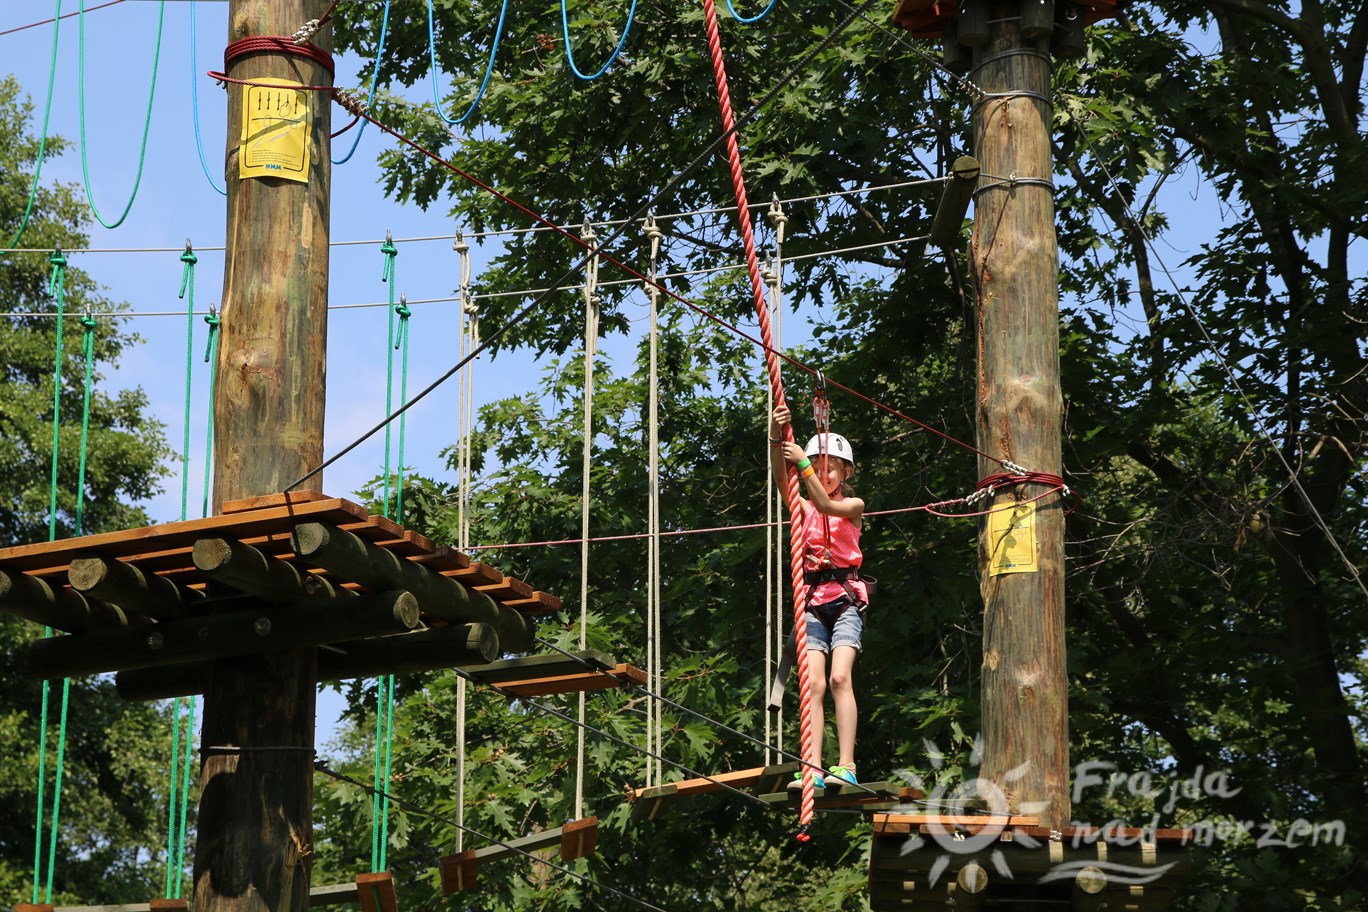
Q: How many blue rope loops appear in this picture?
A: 5